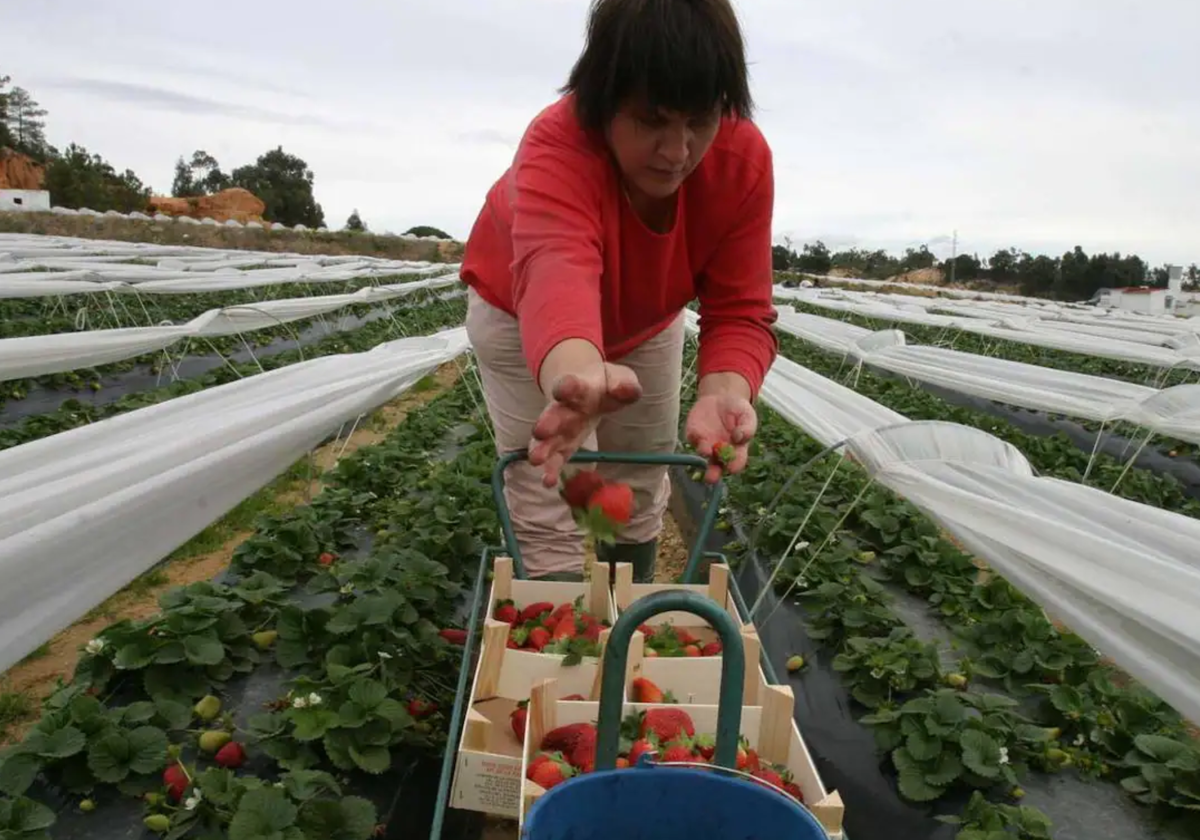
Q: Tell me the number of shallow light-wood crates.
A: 5